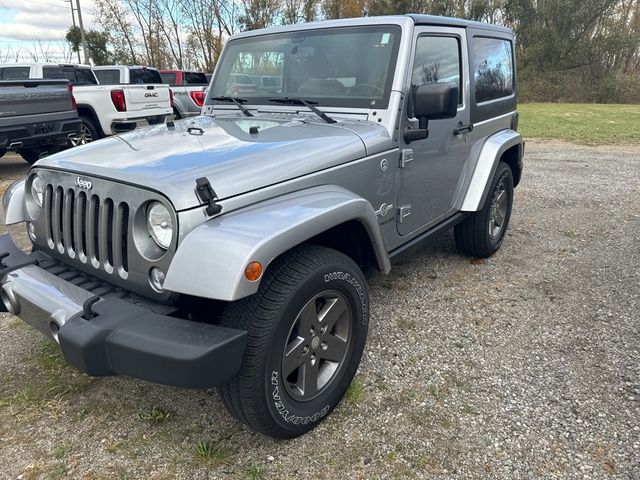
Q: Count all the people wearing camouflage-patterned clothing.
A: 0